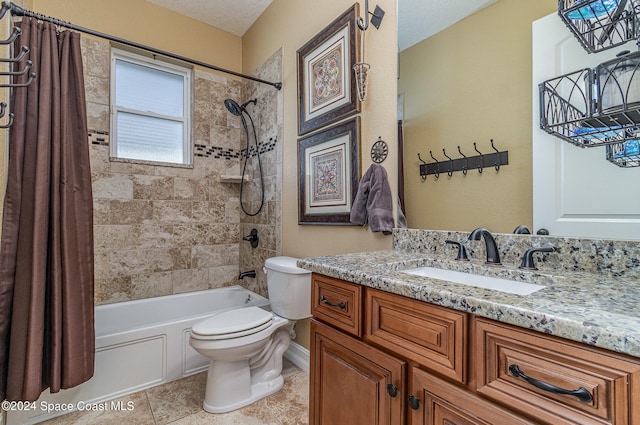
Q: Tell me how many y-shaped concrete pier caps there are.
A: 0